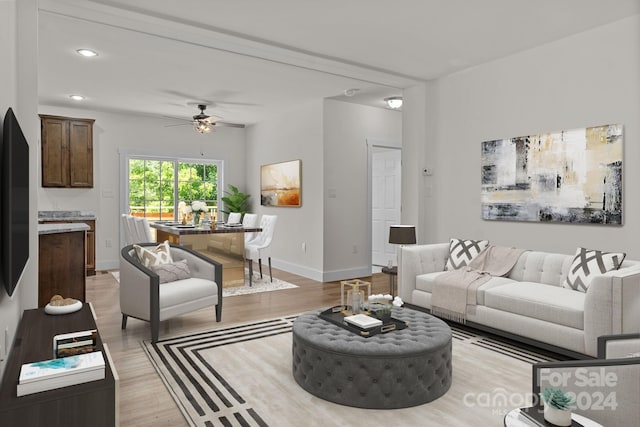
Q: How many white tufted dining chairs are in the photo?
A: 6